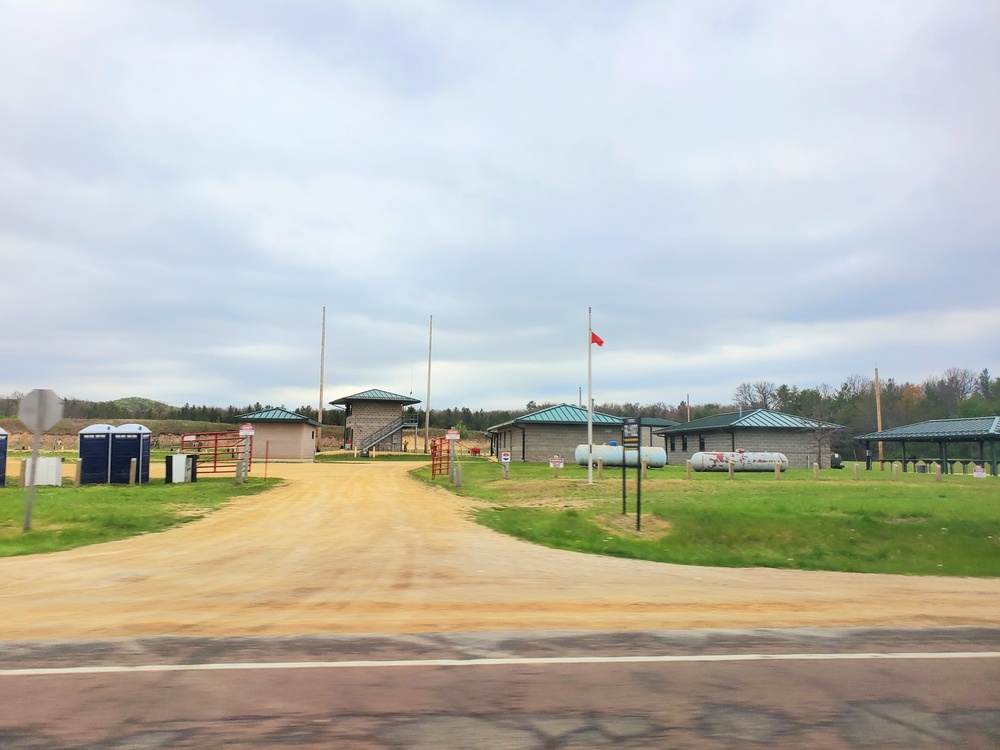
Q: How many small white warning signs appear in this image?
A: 5